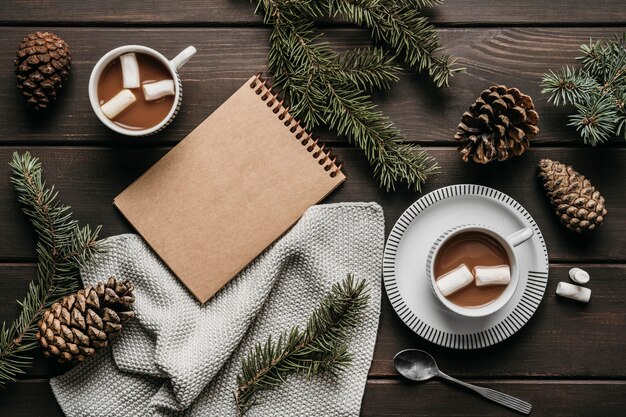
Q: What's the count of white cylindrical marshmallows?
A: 7